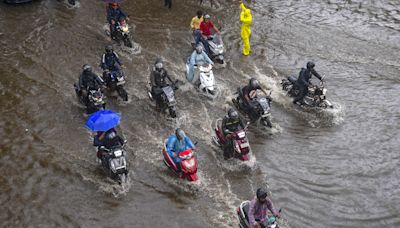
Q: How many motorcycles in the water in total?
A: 12